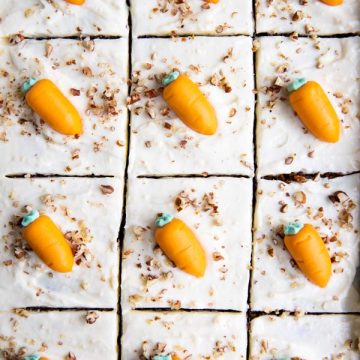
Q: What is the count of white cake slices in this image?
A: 12